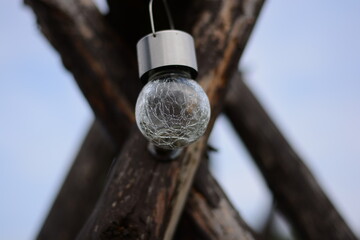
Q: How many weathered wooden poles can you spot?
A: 4